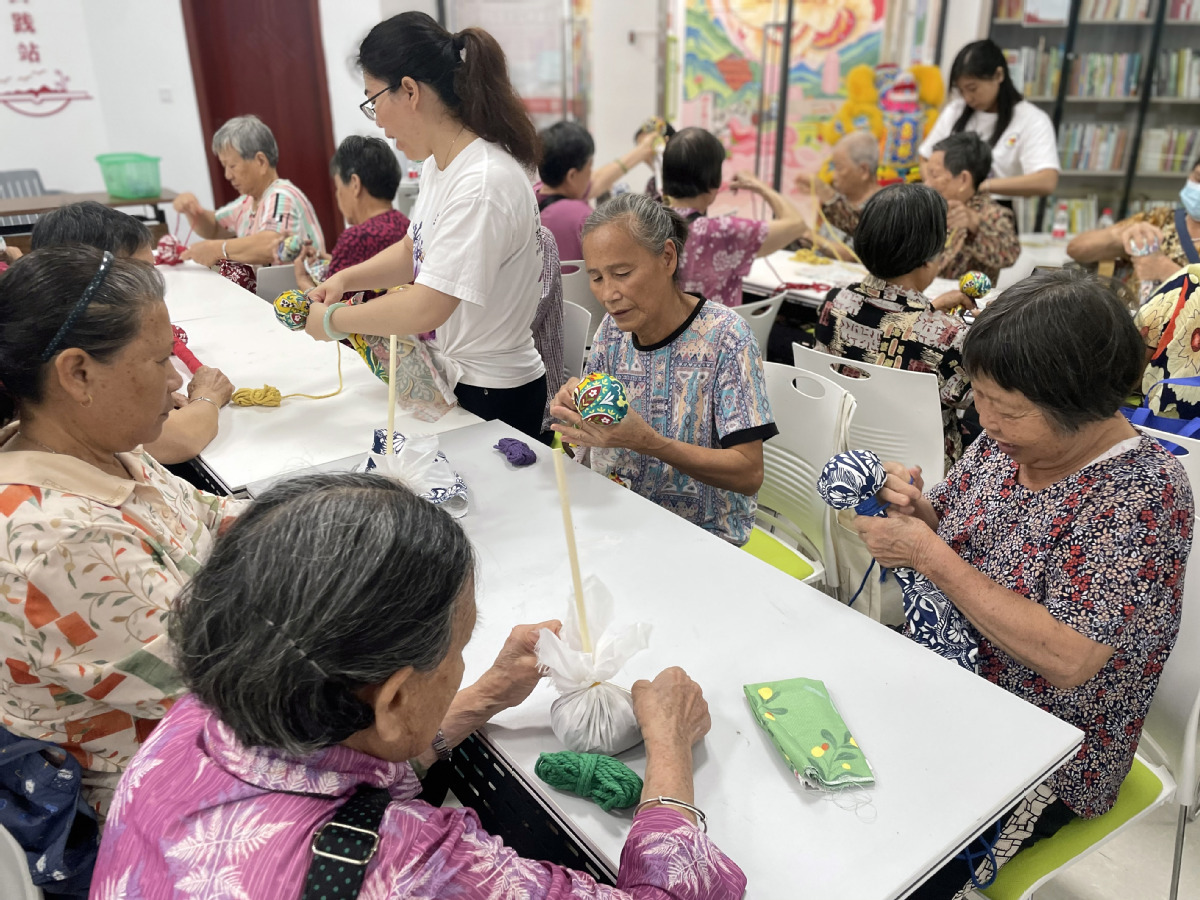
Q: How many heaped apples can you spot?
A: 0